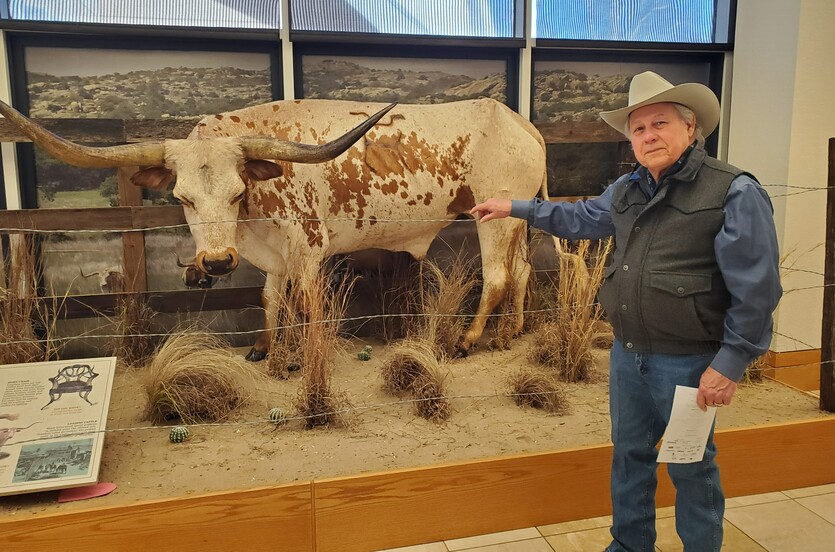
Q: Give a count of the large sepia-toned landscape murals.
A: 3